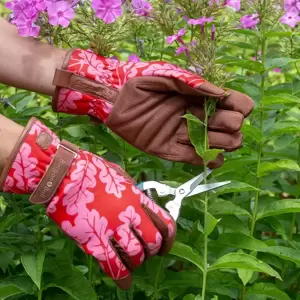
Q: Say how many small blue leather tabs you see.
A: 0